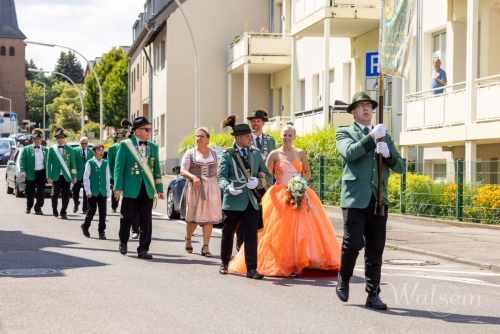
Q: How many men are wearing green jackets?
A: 8